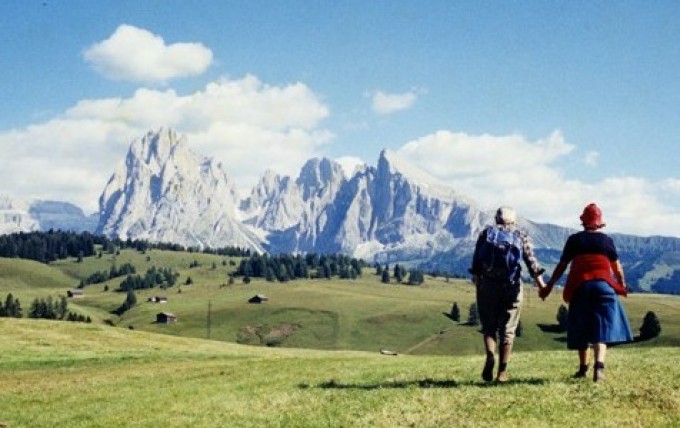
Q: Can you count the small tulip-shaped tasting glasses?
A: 0